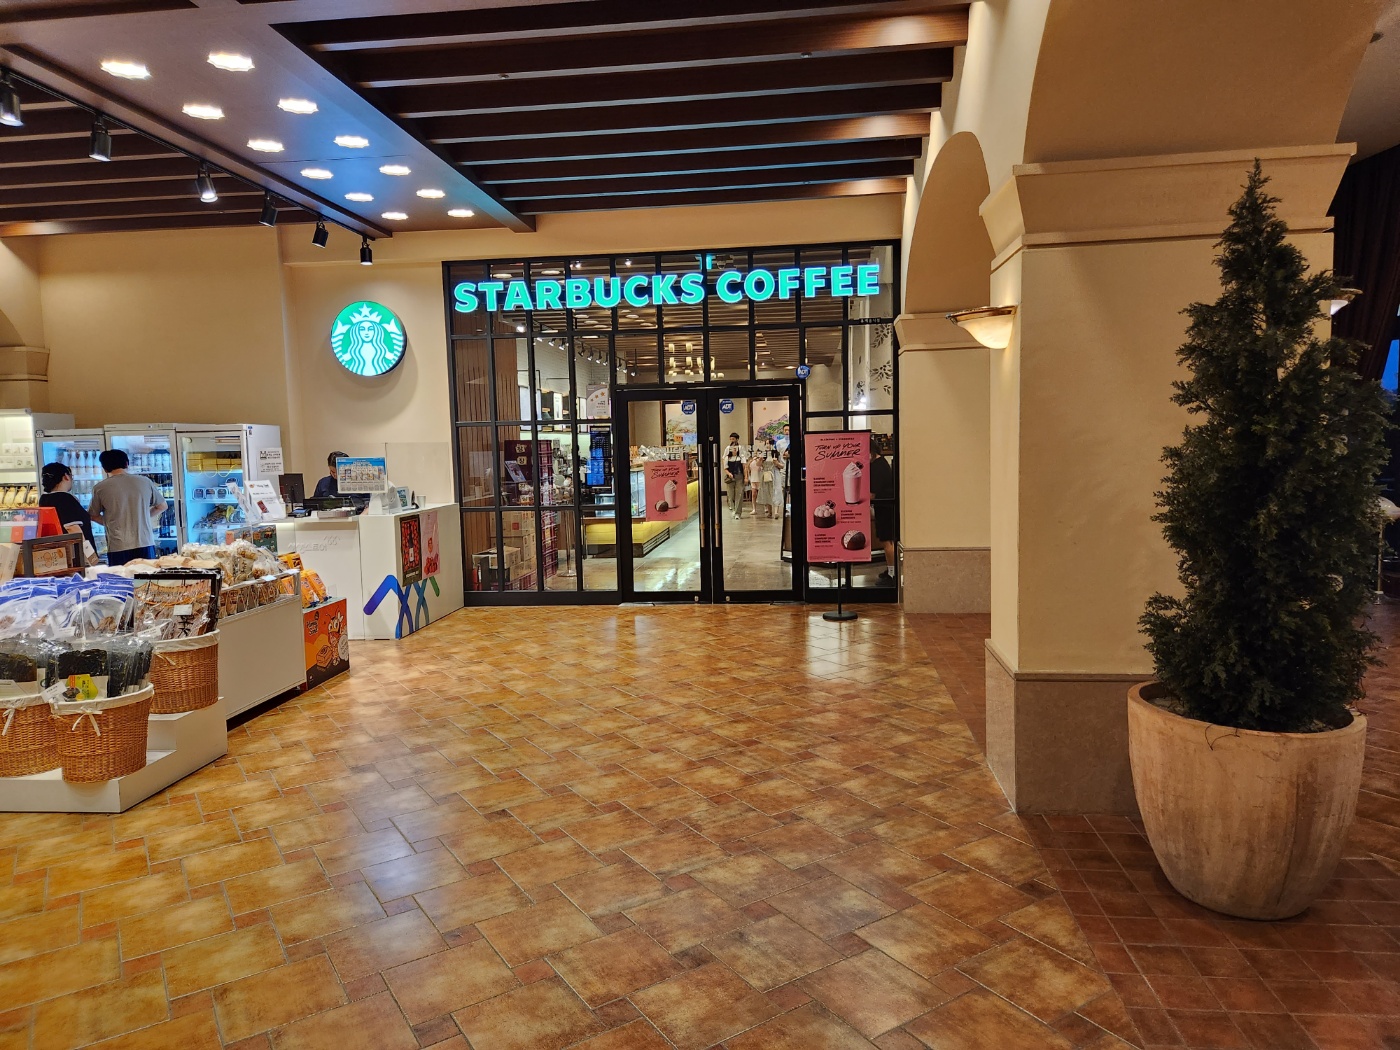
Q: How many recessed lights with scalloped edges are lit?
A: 12